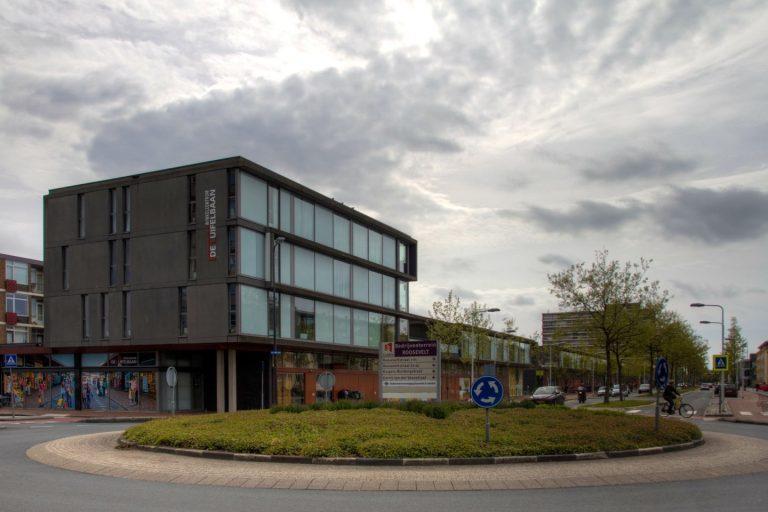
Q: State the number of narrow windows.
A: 15